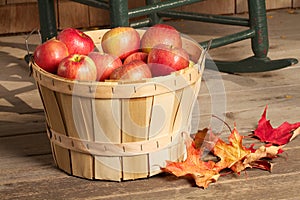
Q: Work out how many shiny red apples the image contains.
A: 9